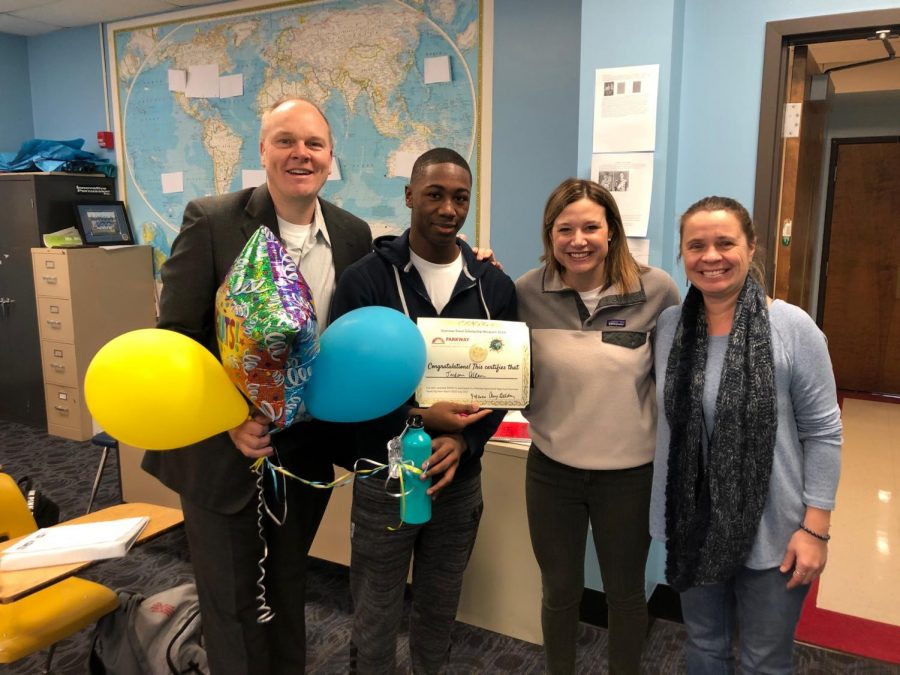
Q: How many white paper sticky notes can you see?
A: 8